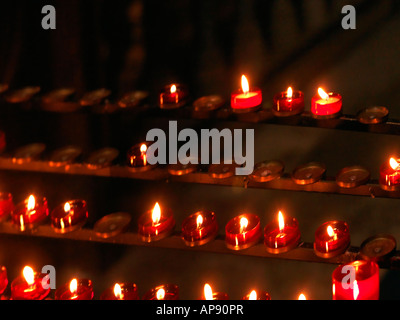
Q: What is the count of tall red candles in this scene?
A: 1